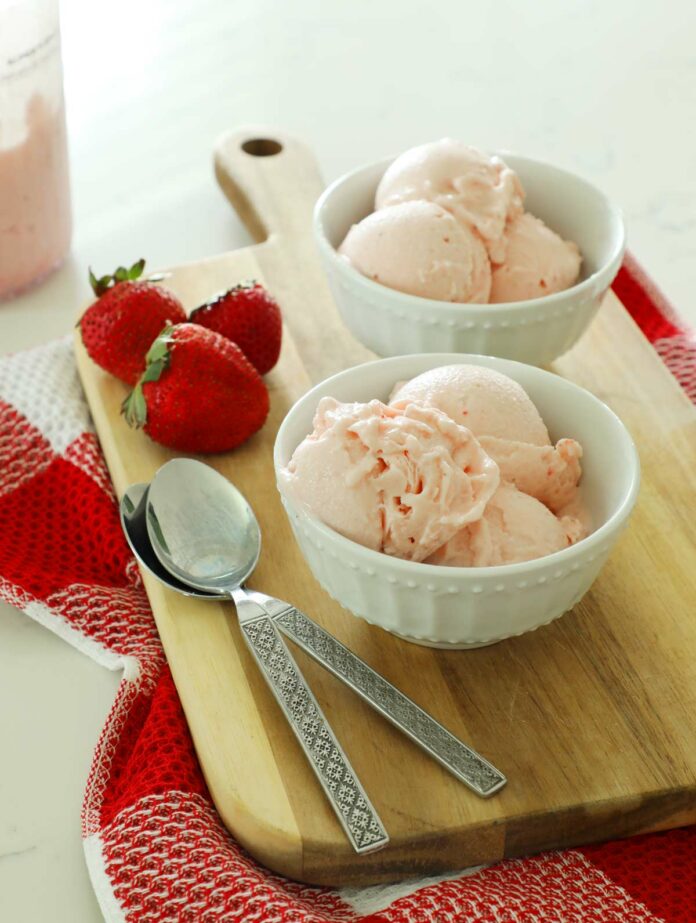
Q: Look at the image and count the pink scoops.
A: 6